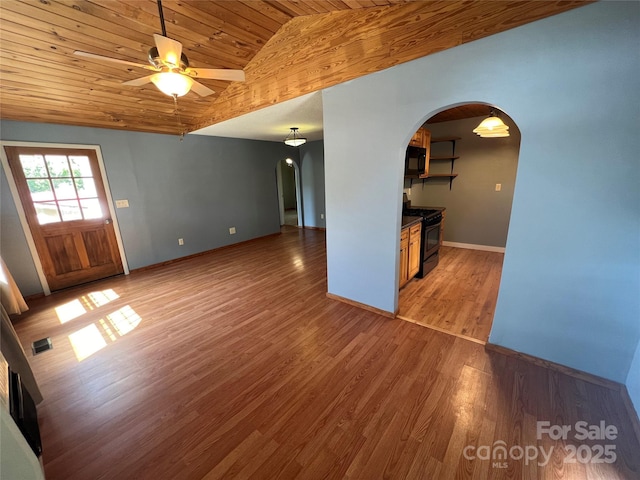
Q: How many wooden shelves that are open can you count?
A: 3